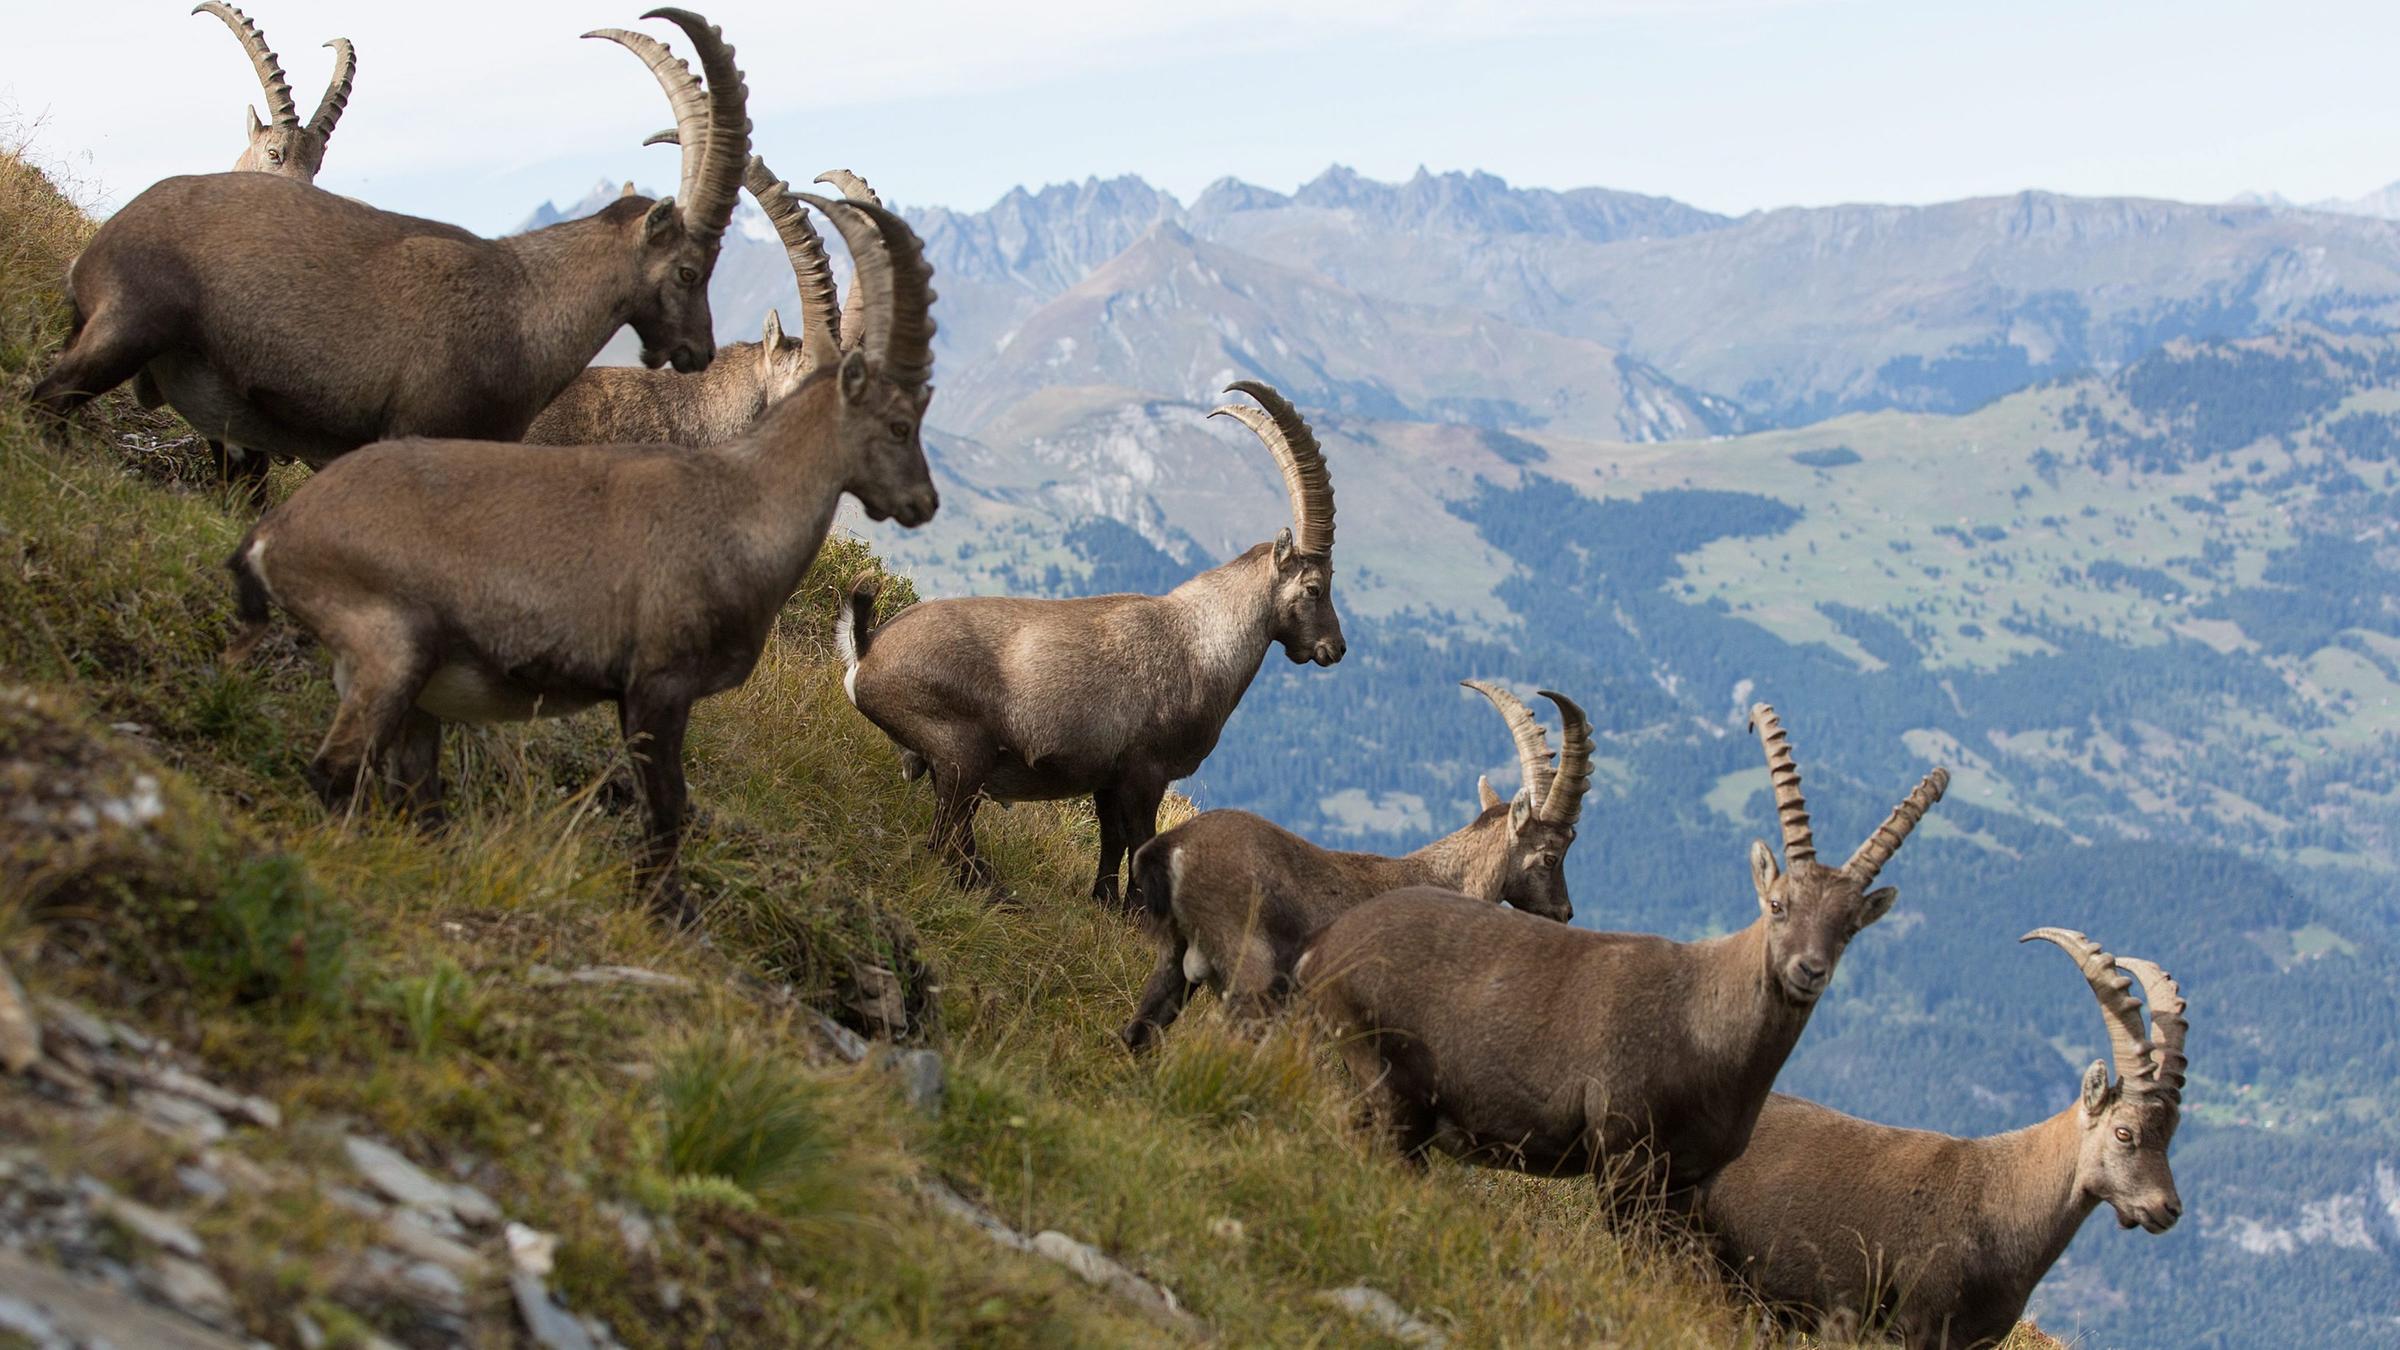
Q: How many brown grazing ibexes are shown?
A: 8